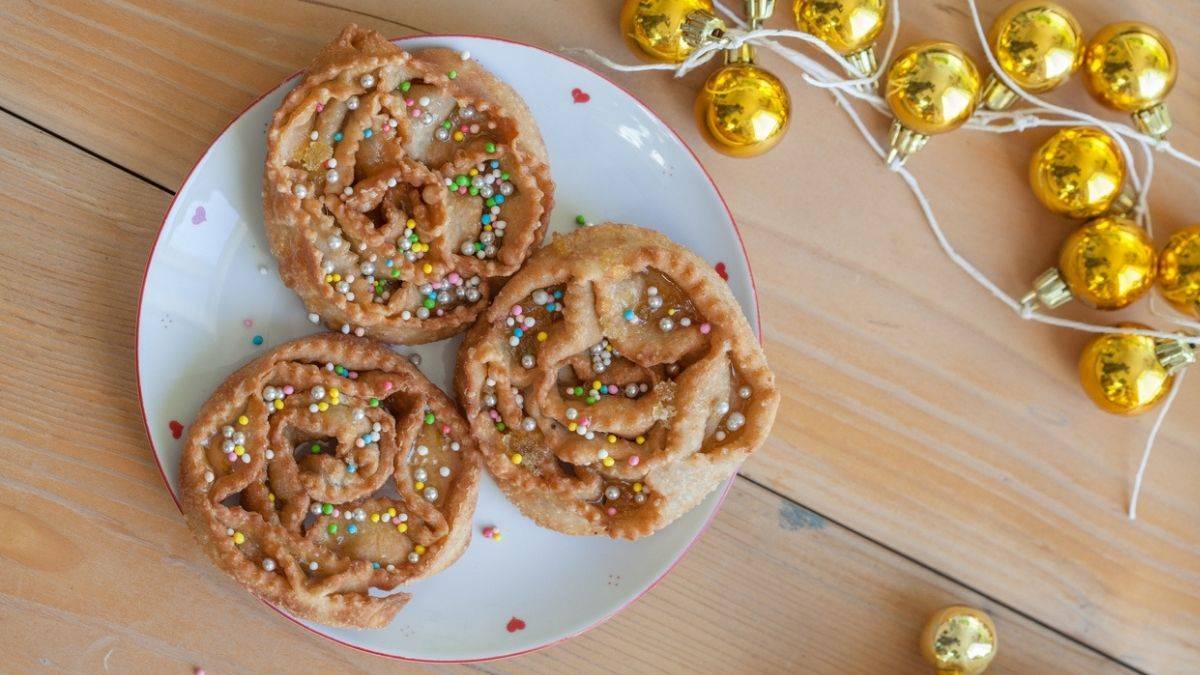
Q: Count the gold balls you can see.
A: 11